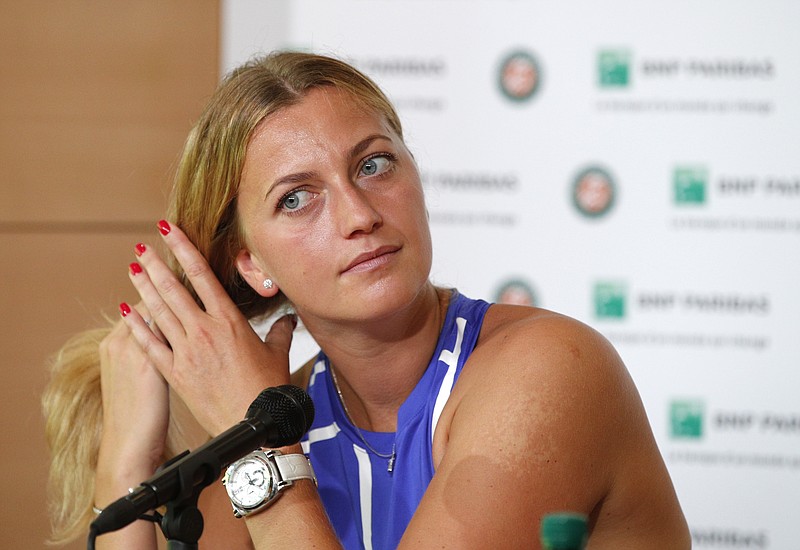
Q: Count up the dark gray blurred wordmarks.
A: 7